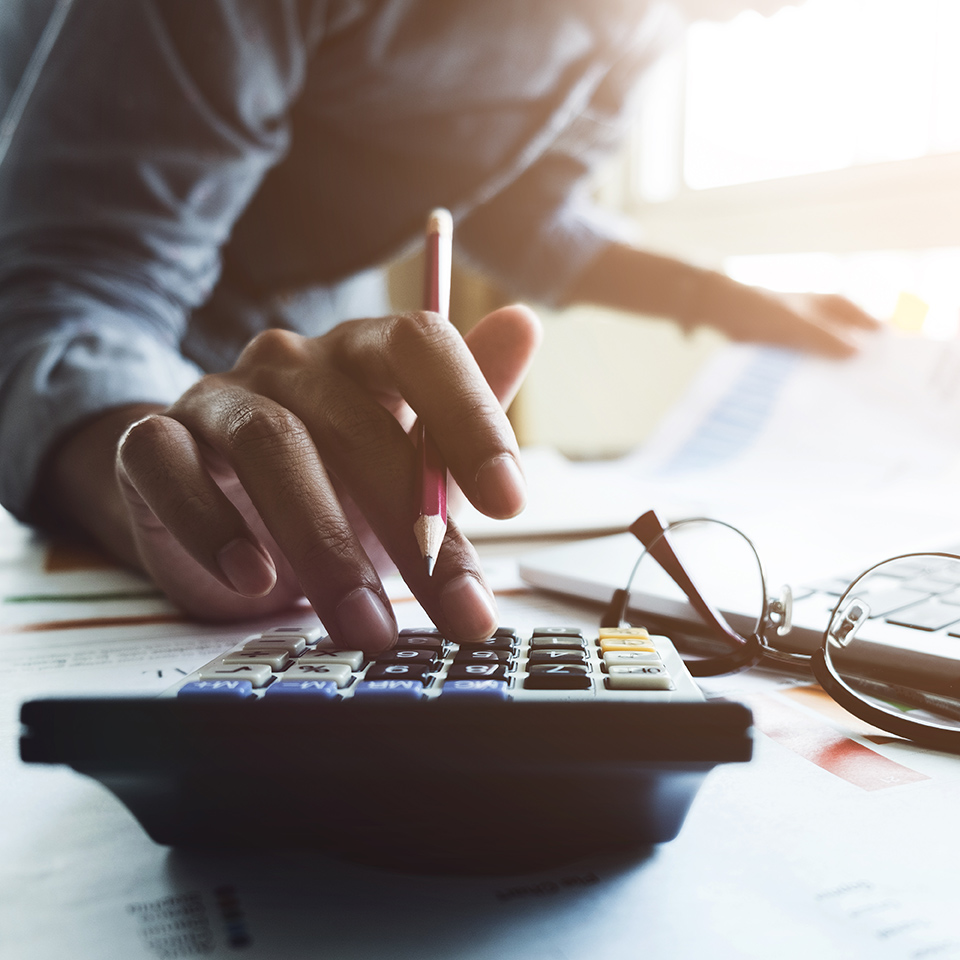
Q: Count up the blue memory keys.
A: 4